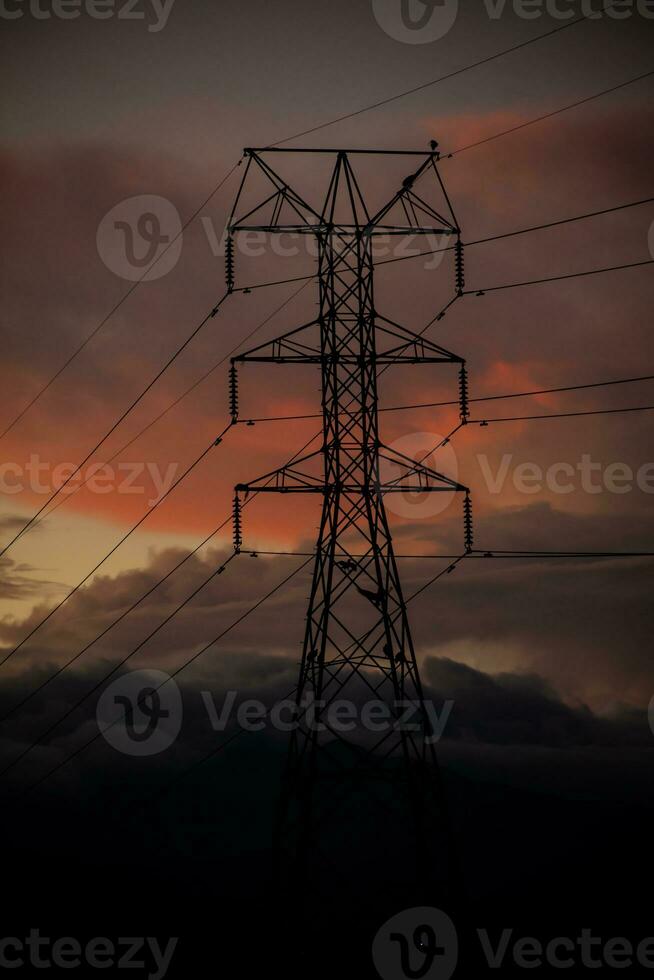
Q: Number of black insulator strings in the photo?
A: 6